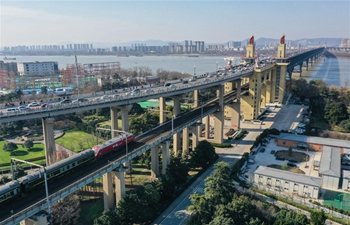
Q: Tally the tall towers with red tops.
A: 2